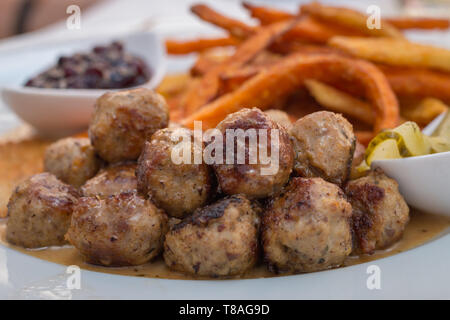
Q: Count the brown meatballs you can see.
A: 11